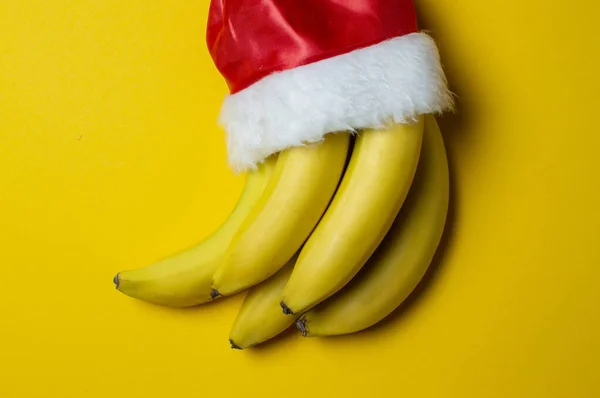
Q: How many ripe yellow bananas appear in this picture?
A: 5